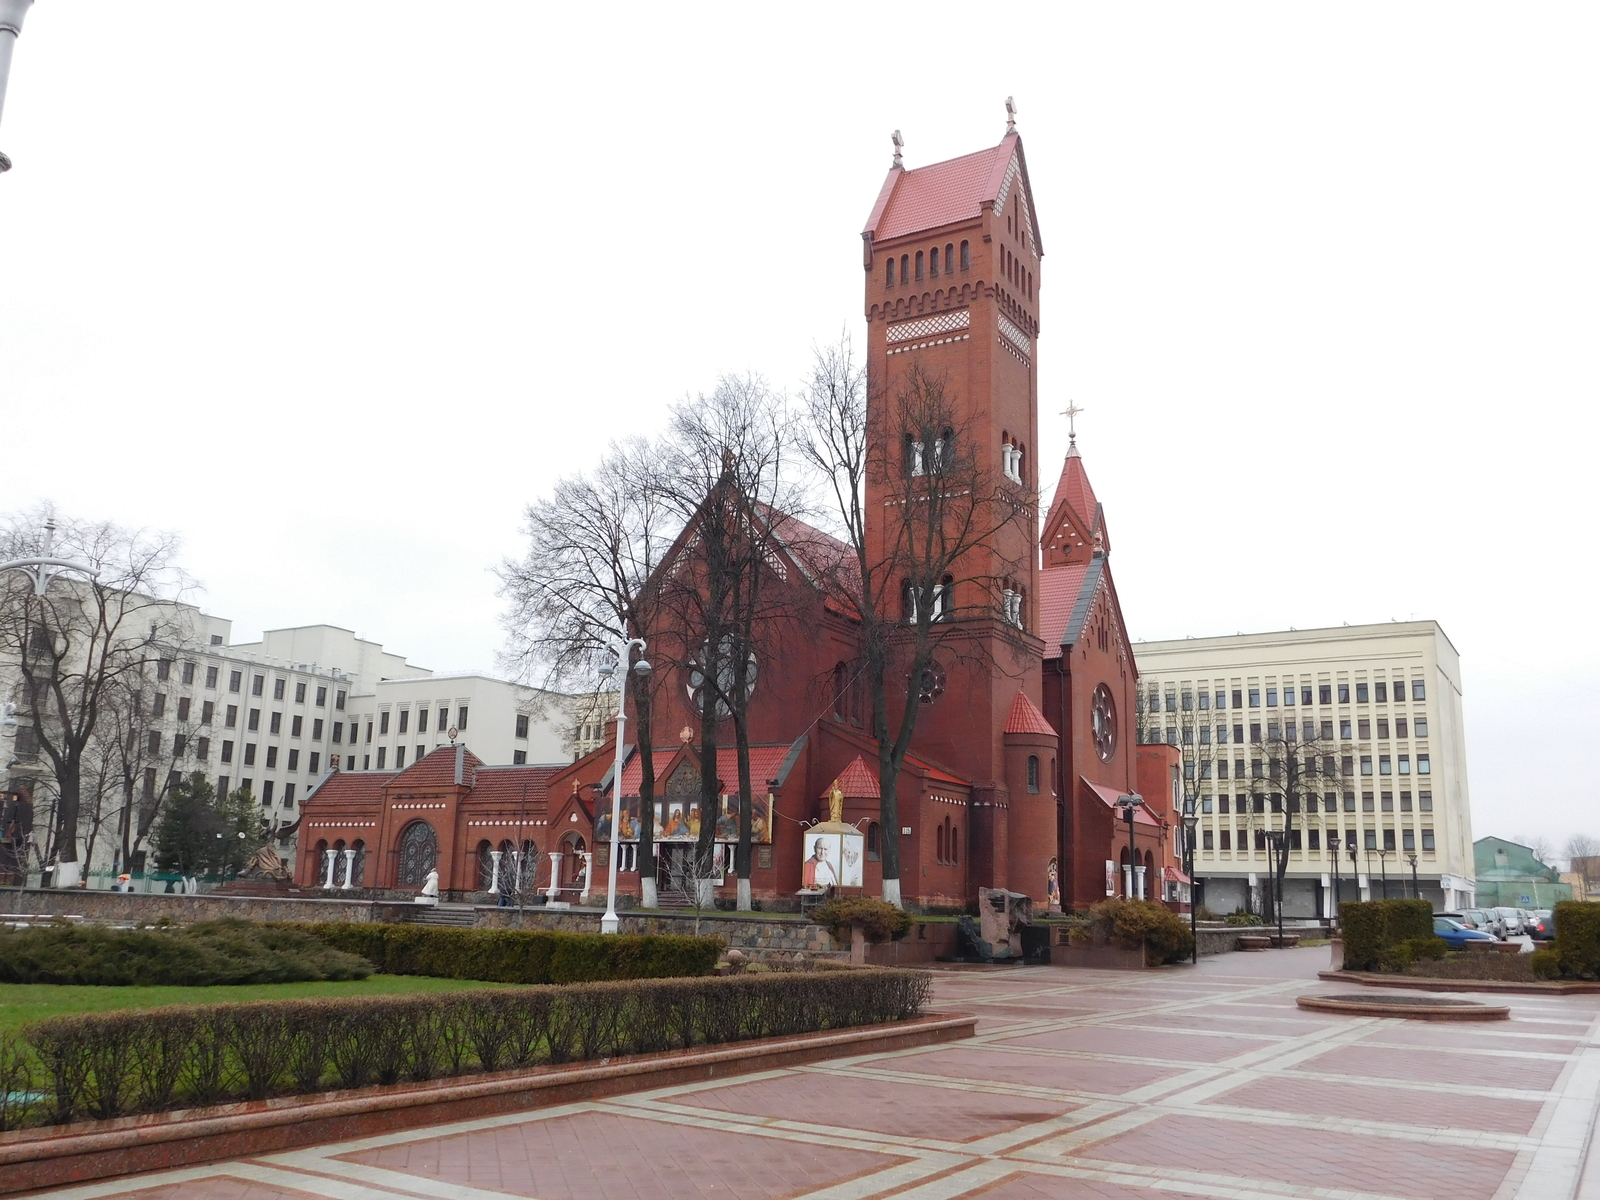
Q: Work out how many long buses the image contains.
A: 0